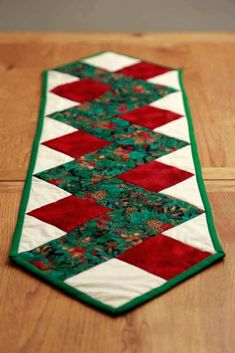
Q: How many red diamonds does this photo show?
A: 7